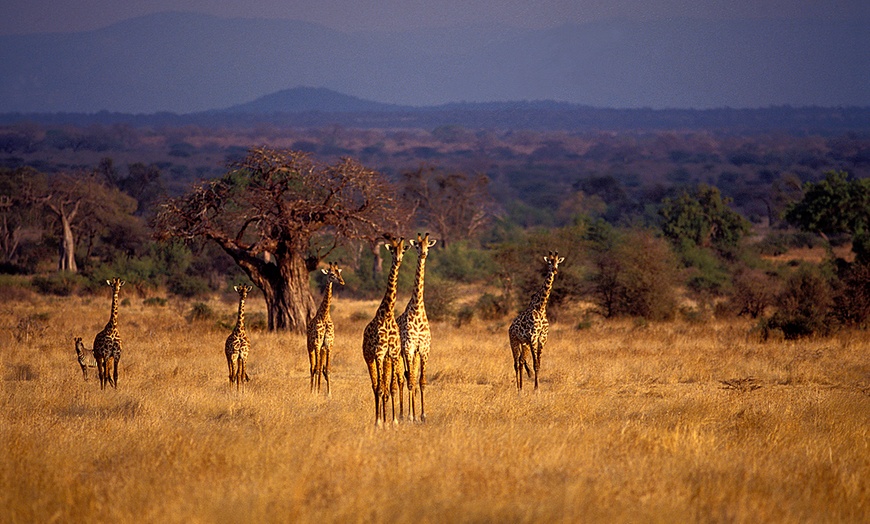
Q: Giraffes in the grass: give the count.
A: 6